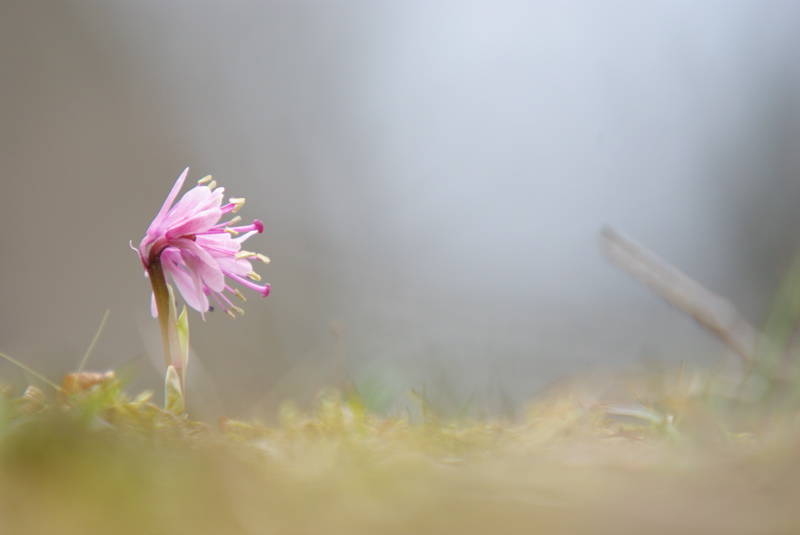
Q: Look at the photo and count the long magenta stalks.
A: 2